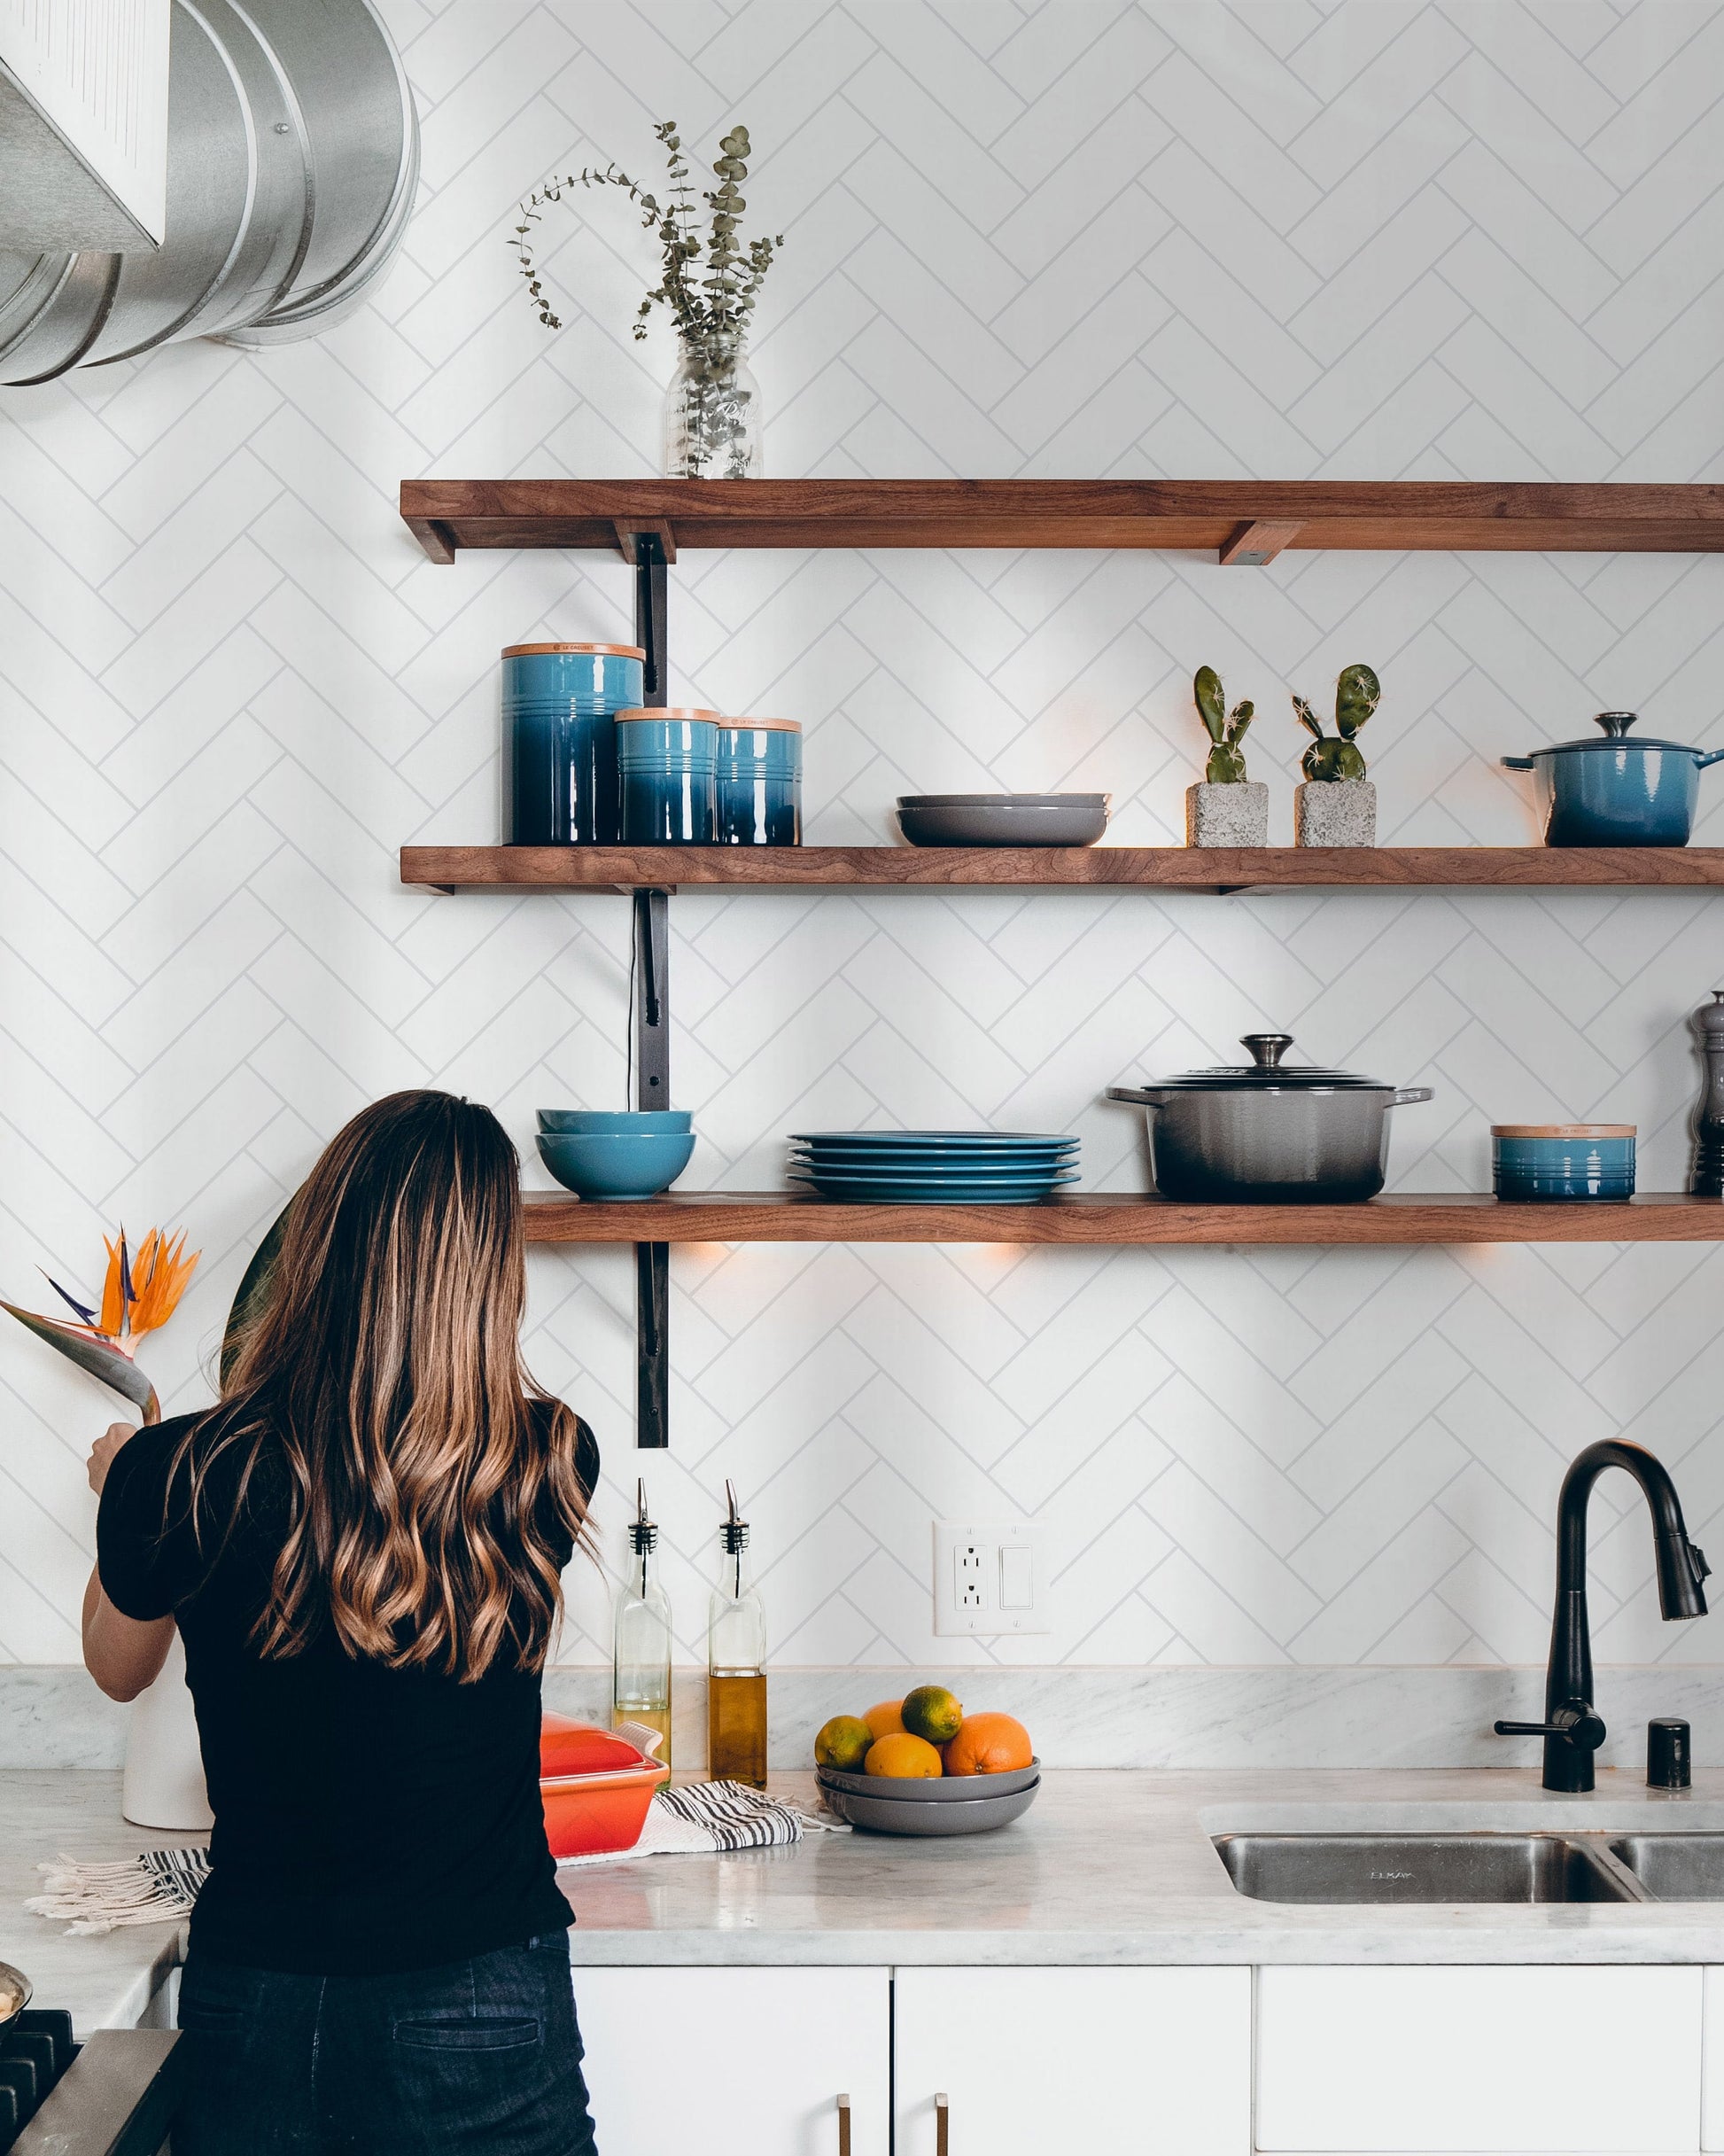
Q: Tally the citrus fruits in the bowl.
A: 5